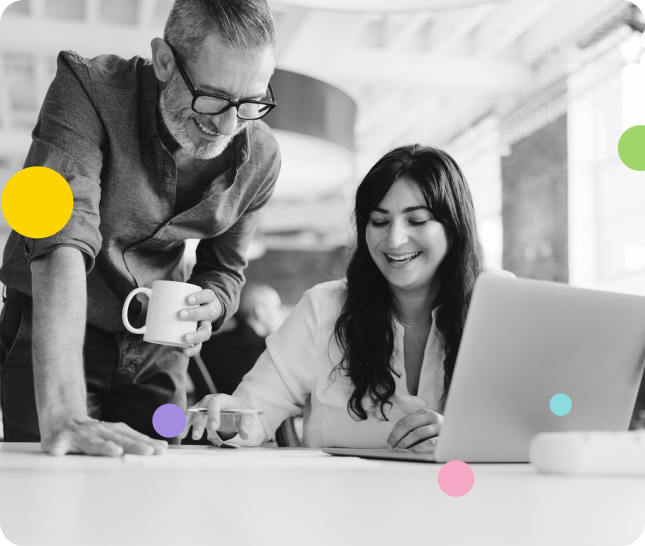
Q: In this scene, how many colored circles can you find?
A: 5